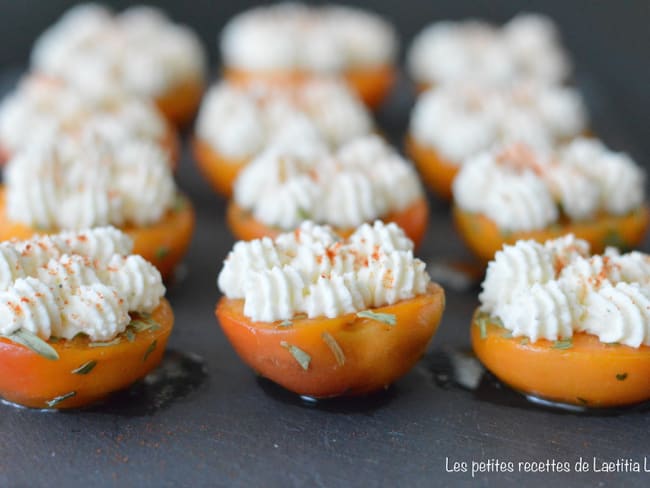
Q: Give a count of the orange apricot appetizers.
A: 12